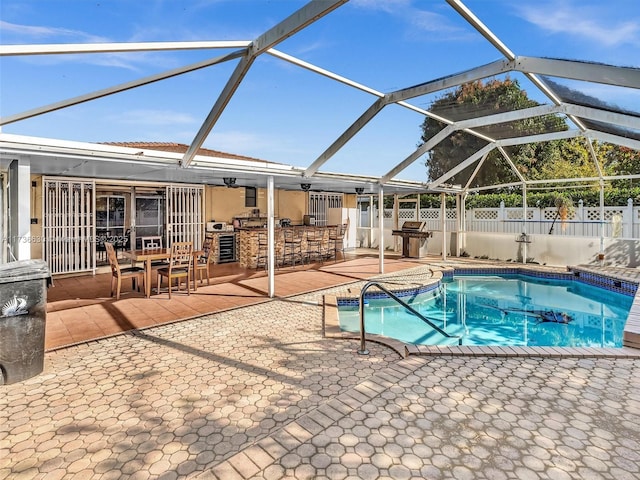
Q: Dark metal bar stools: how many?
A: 4